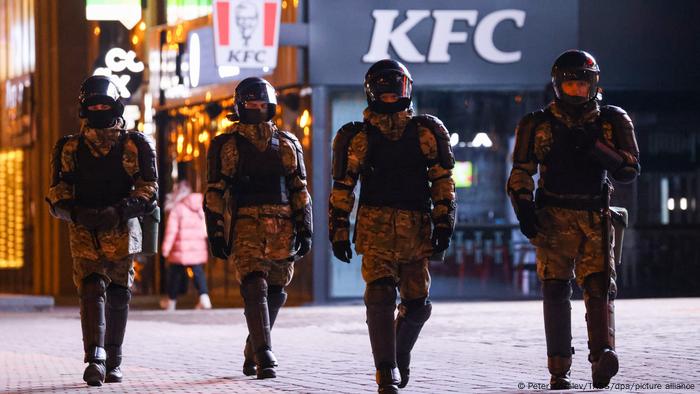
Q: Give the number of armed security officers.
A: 4